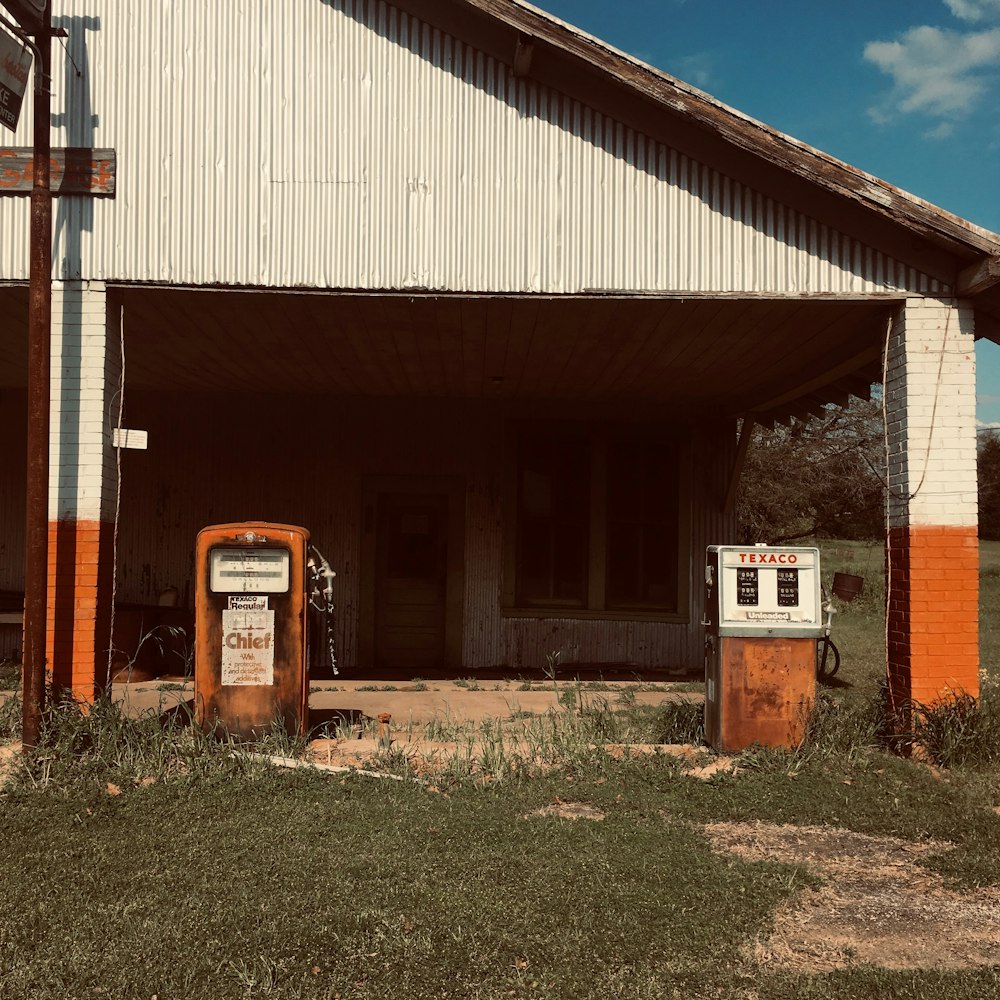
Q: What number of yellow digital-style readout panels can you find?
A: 0